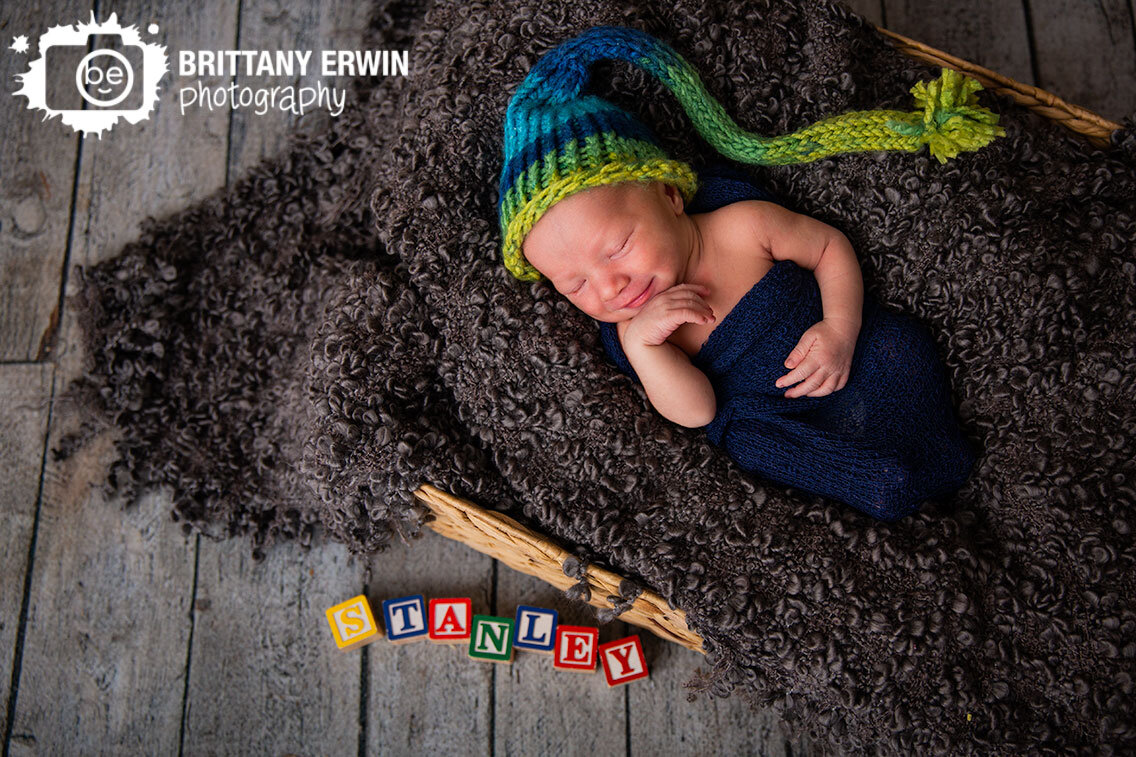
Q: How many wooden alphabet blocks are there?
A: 7